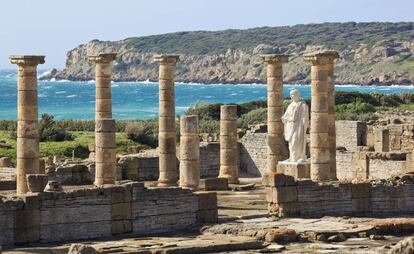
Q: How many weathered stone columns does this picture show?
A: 7